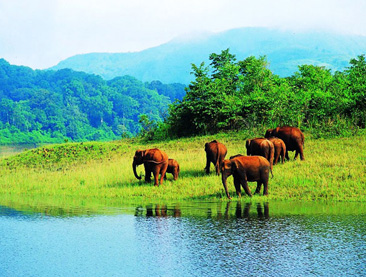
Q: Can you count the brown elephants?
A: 7